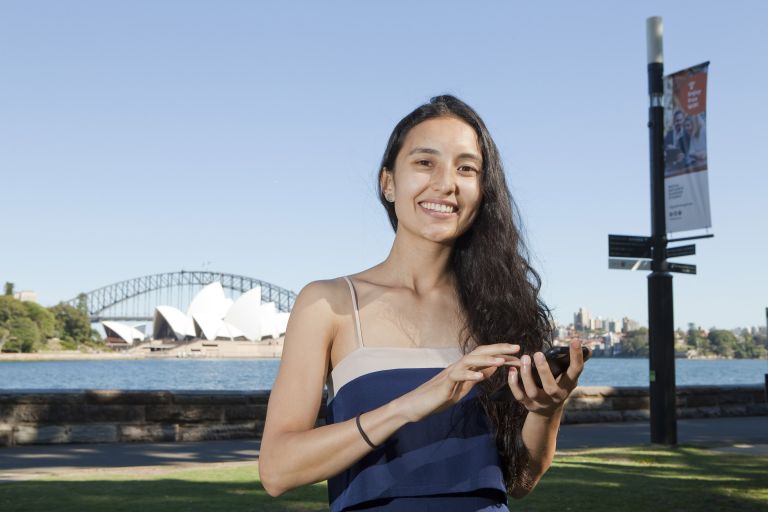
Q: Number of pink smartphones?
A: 0